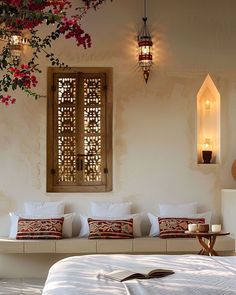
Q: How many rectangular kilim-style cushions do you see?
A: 3